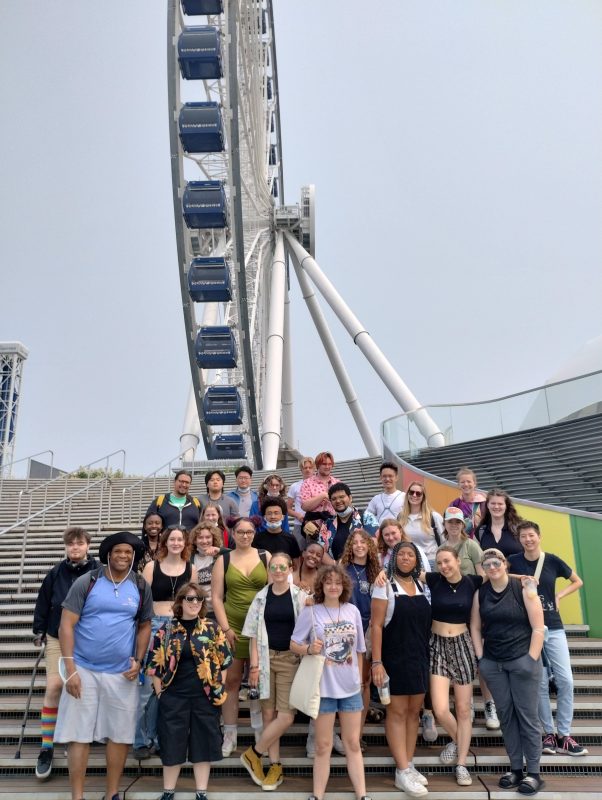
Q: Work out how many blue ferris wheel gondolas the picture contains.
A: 8